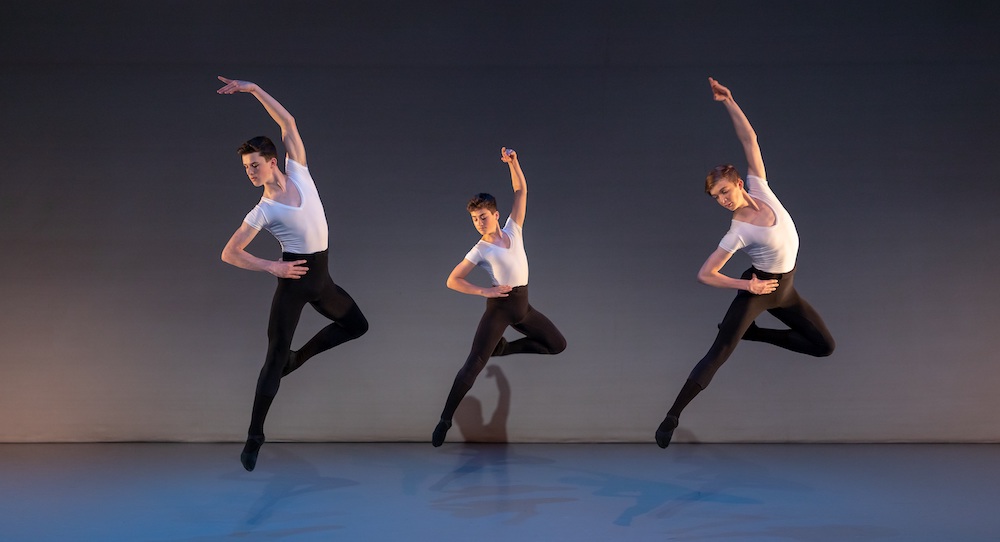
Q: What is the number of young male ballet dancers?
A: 3